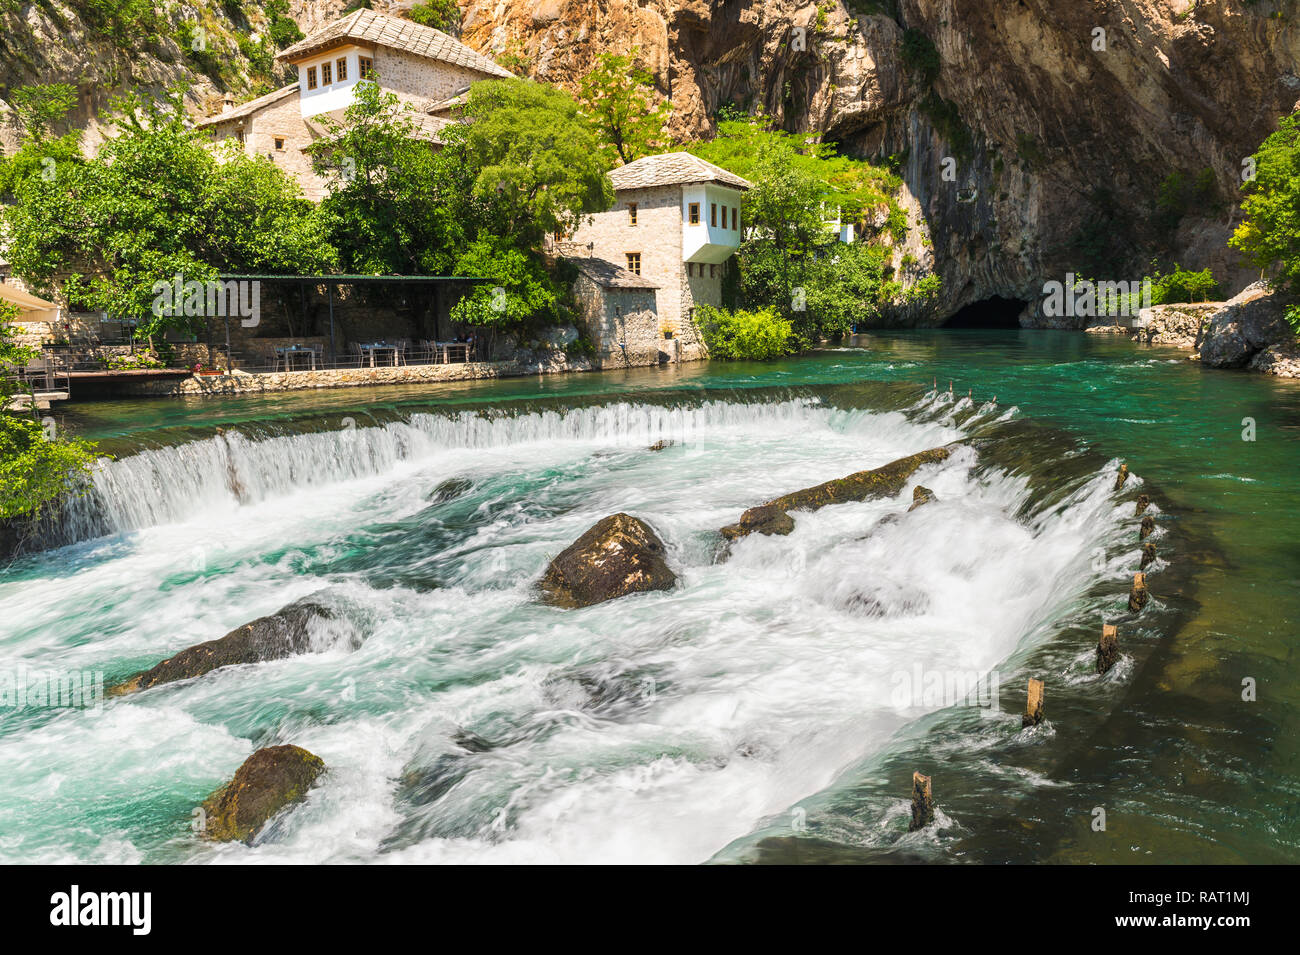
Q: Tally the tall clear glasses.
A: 0